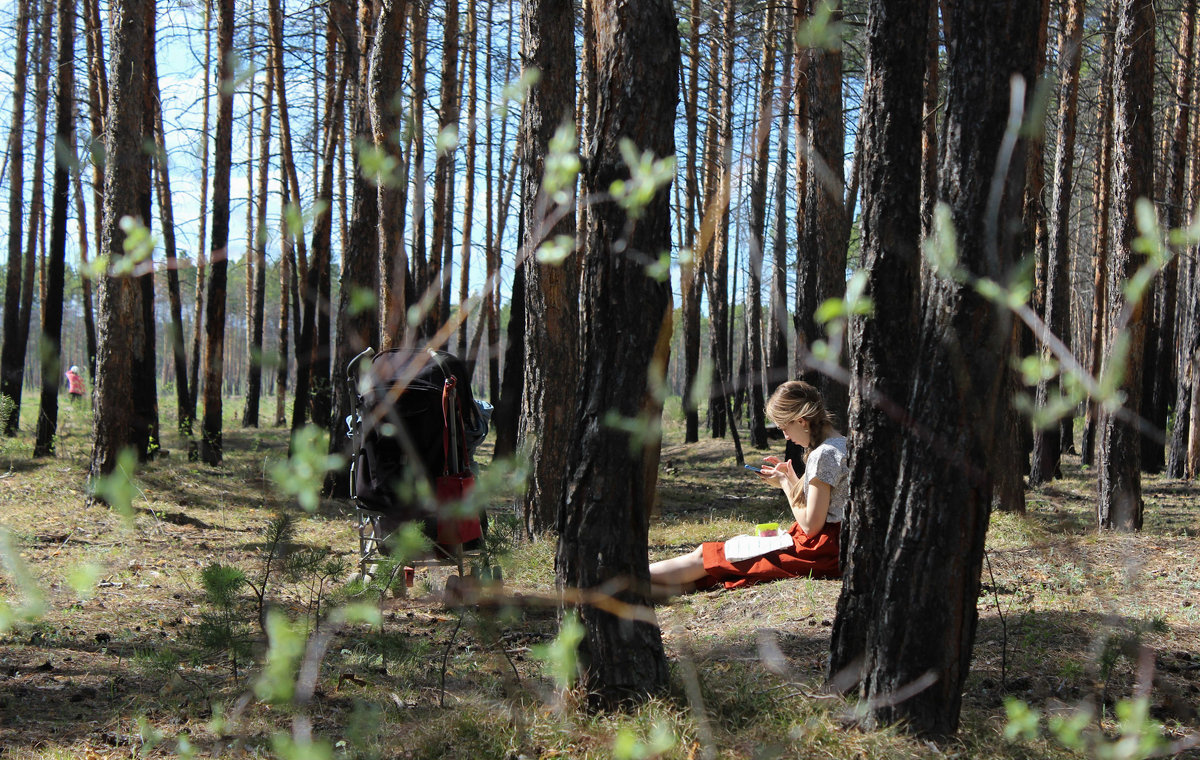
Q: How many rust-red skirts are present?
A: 1